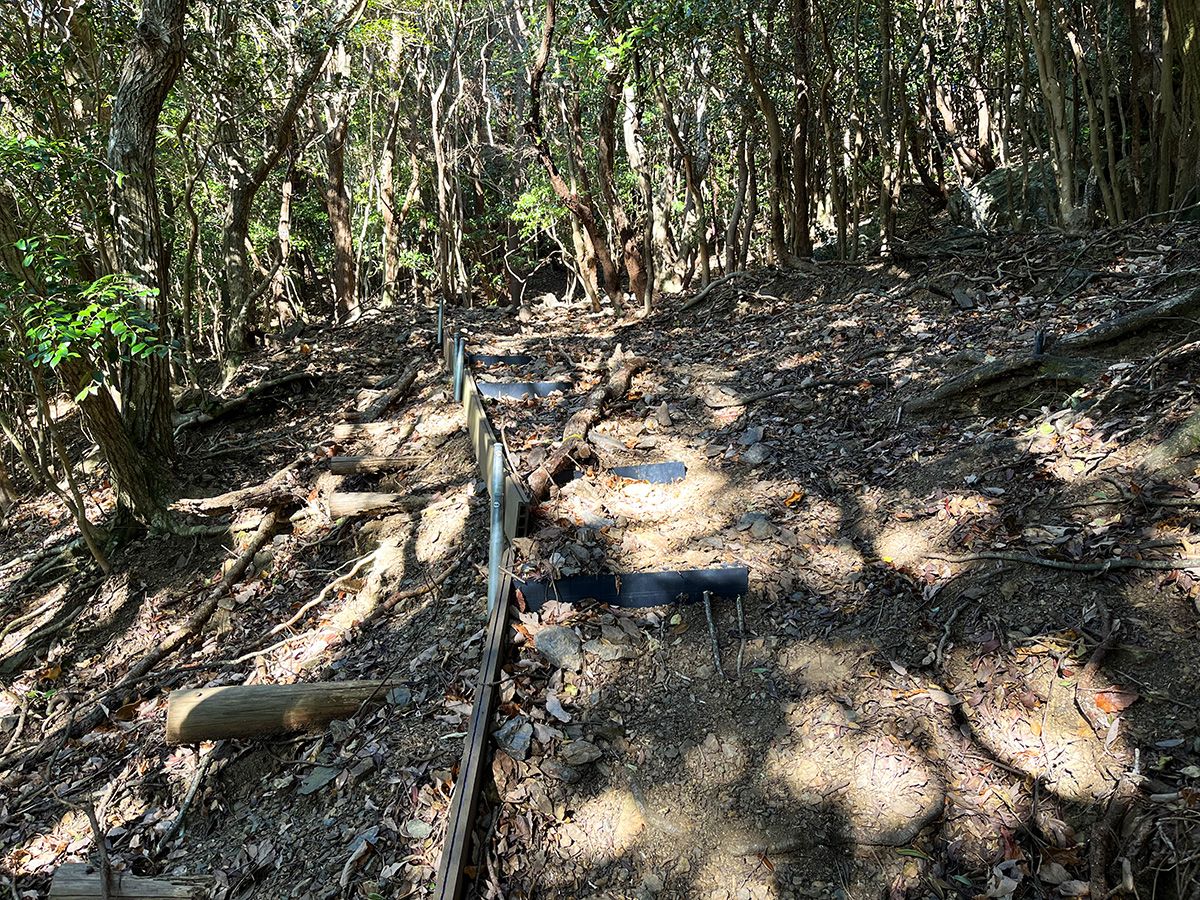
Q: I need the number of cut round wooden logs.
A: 5